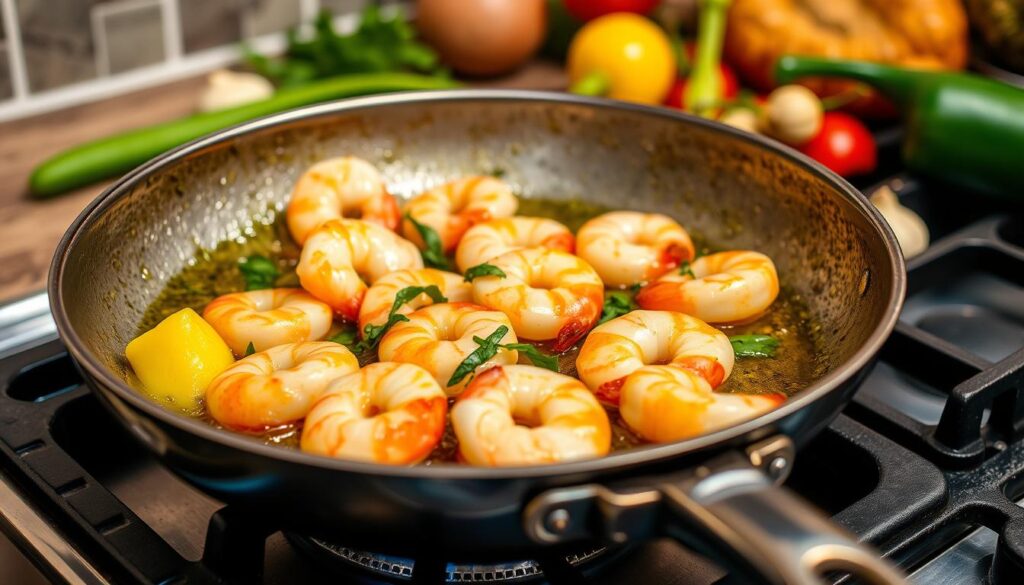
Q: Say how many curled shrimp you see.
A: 15